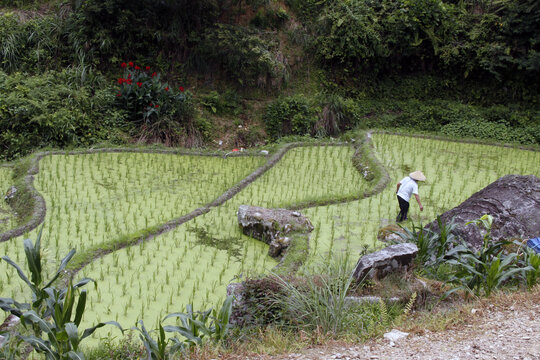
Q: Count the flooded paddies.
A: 4